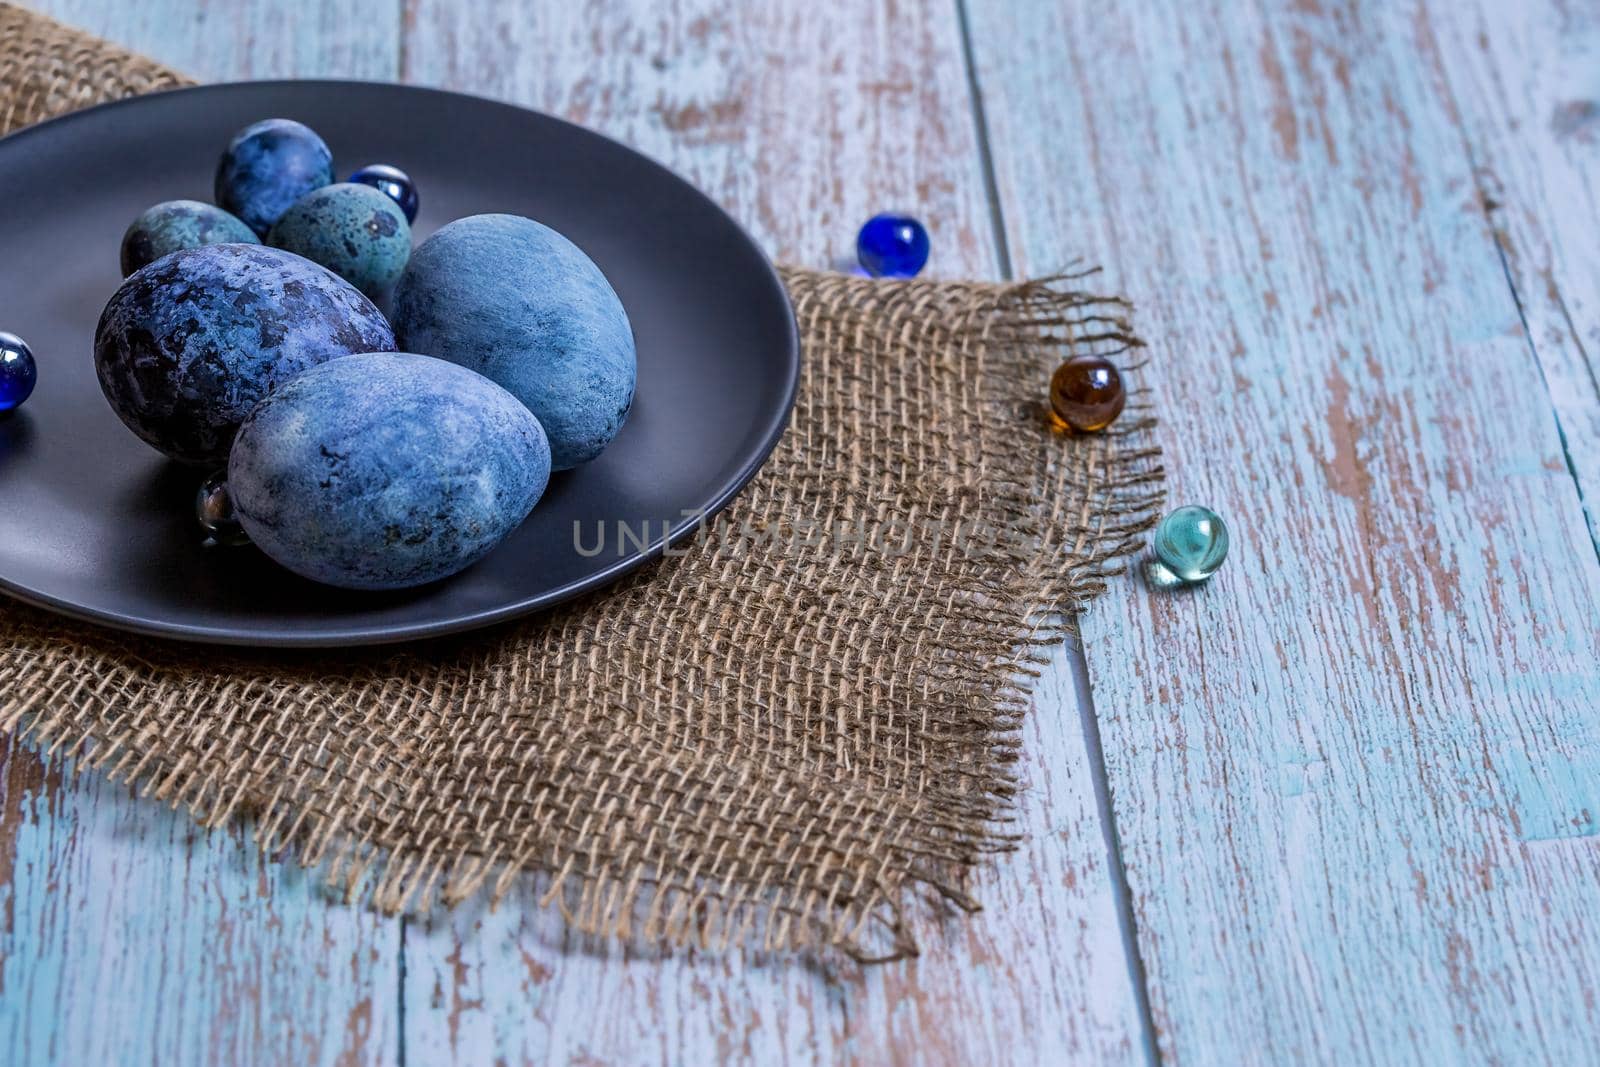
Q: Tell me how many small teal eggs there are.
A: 2